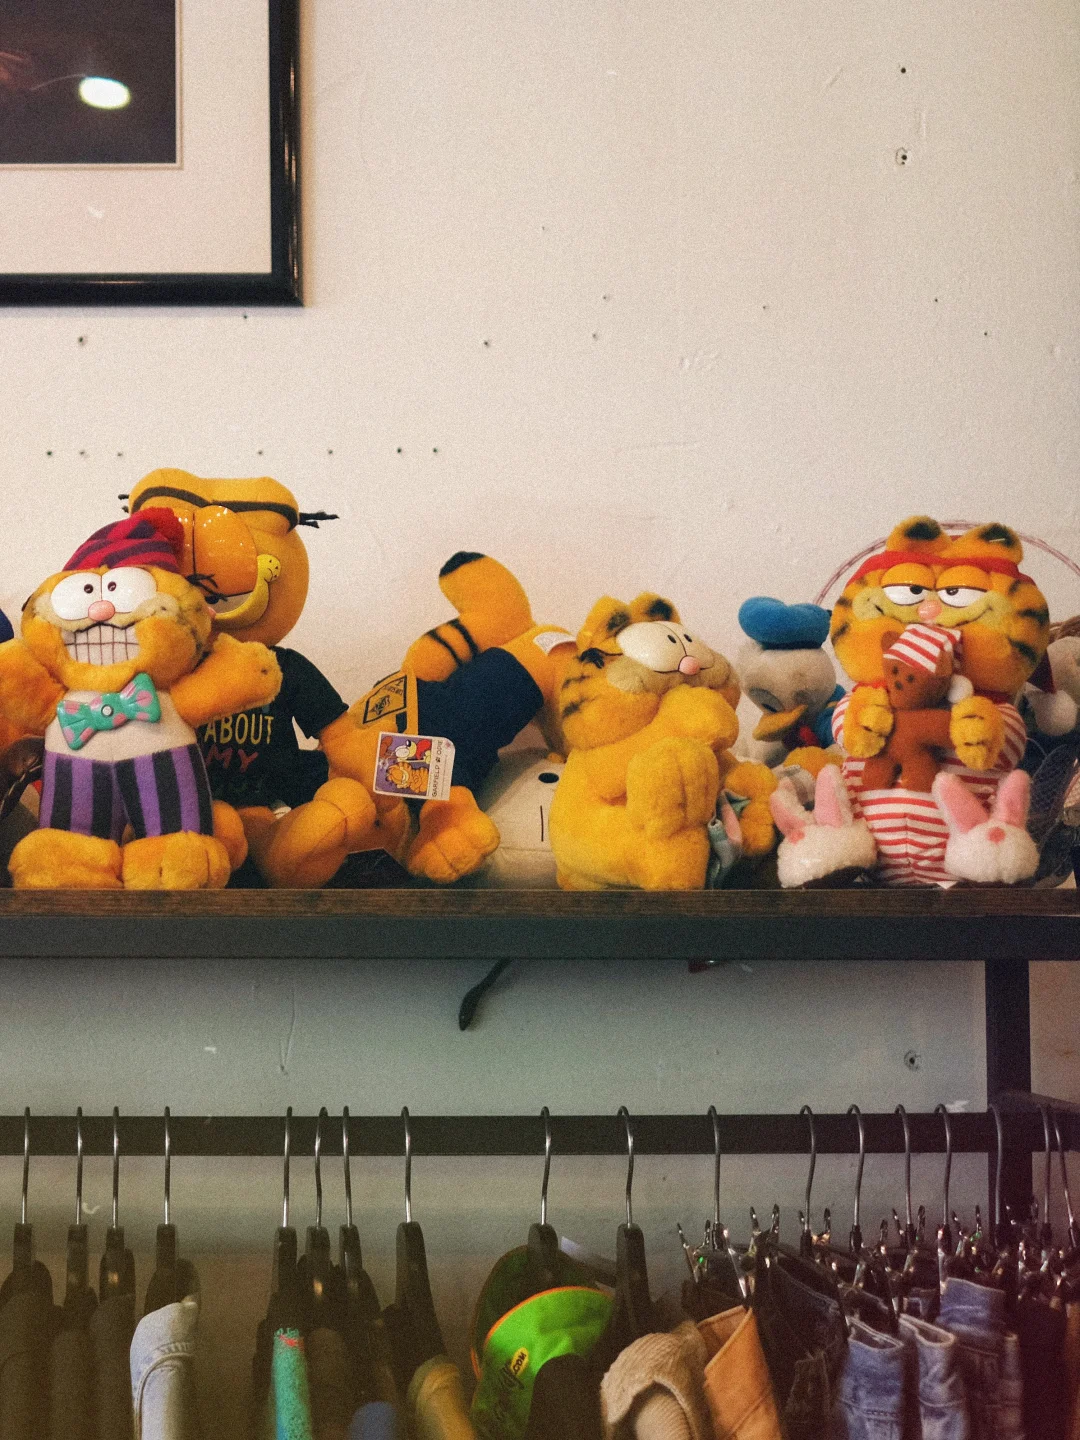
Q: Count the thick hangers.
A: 10